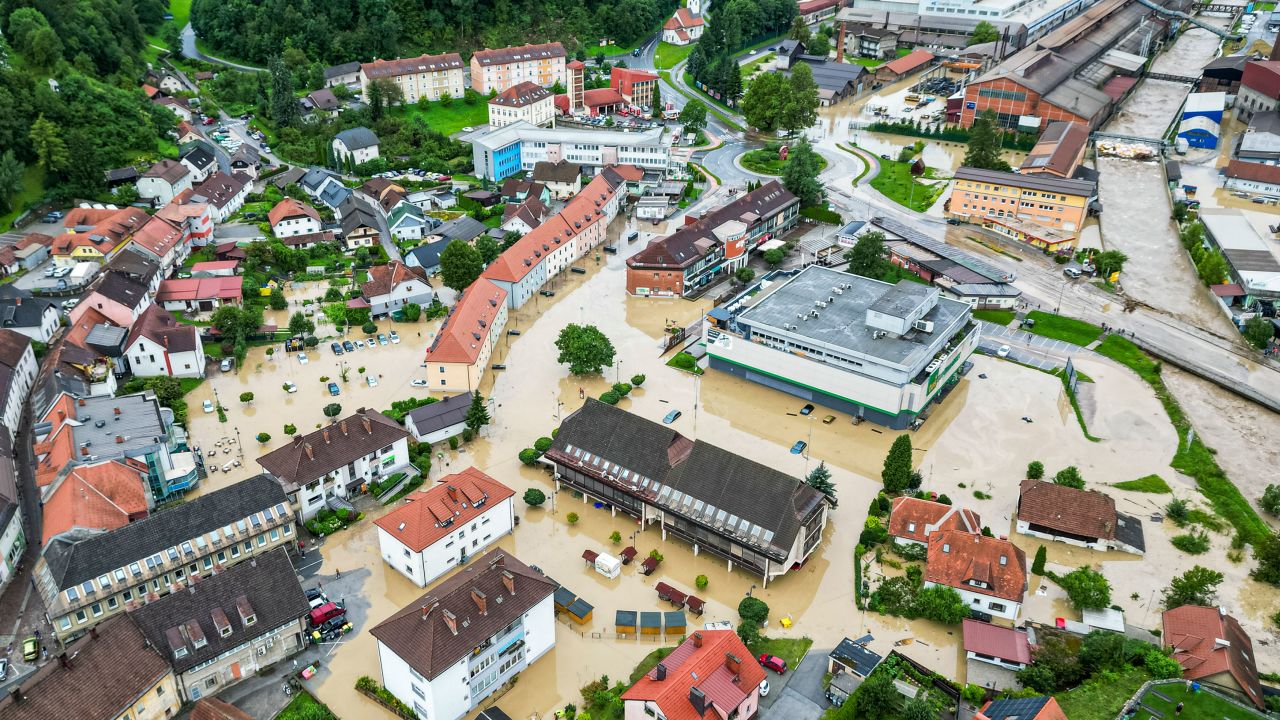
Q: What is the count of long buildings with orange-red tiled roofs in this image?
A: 2